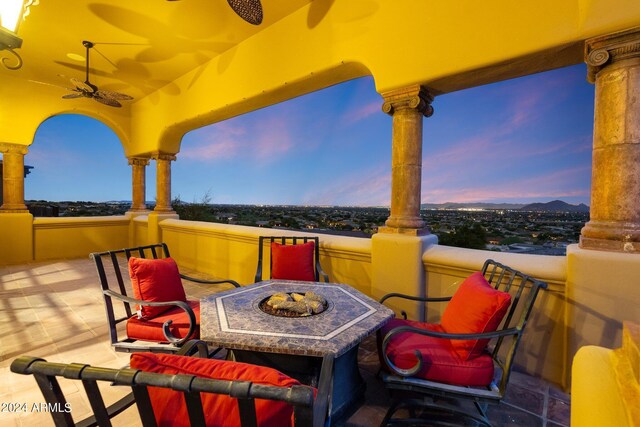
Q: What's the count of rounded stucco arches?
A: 2